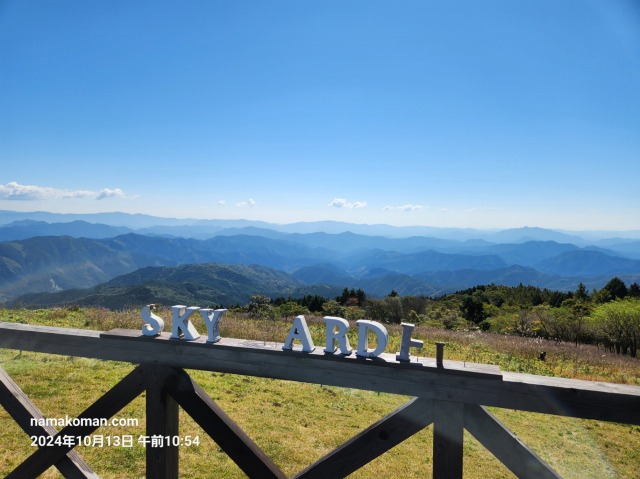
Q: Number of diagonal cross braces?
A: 5